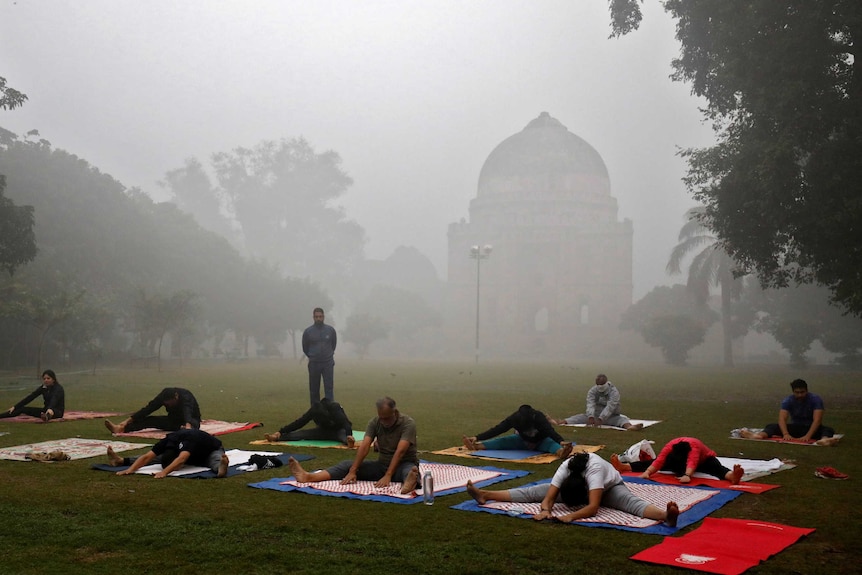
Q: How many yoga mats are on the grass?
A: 12